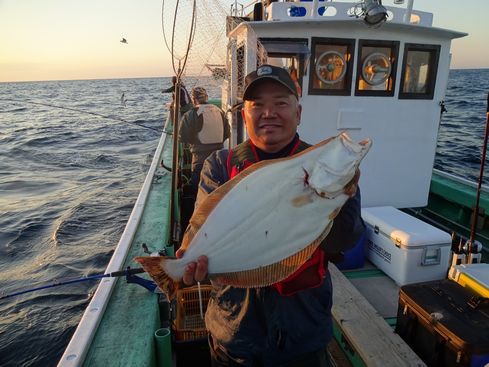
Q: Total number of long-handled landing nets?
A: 2